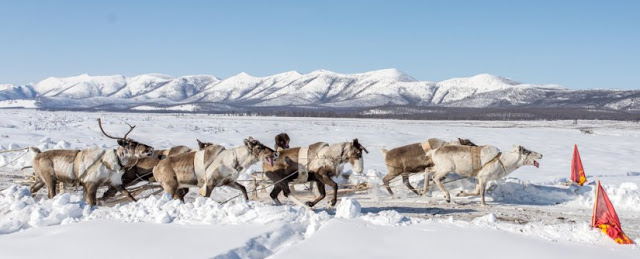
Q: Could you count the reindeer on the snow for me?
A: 6